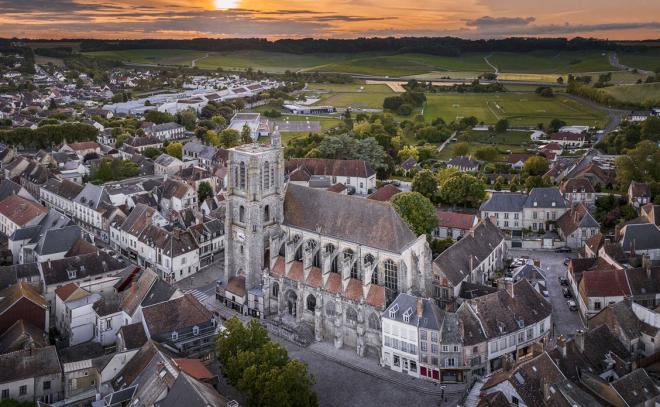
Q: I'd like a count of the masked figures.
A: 0